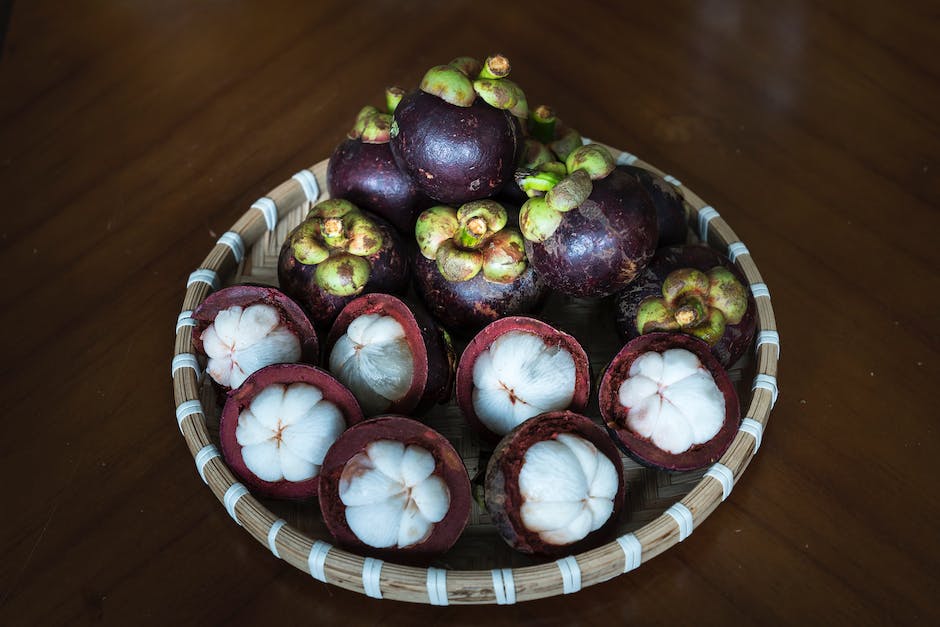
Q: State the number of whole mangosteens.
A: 8